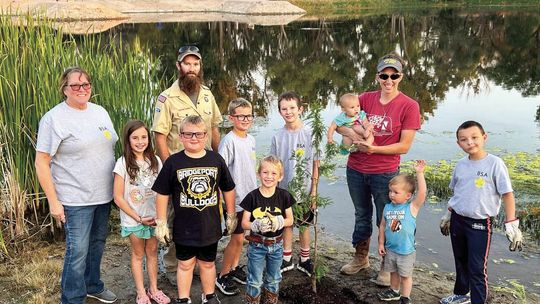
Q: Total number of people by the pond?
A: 11